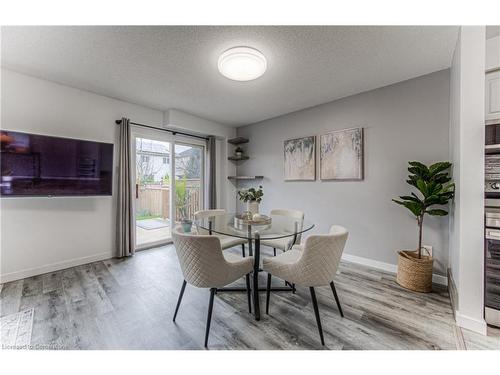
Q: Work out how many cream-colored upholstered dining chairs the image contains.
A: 4